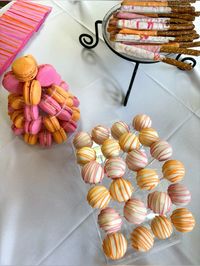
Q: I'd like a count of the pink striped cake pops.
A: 12